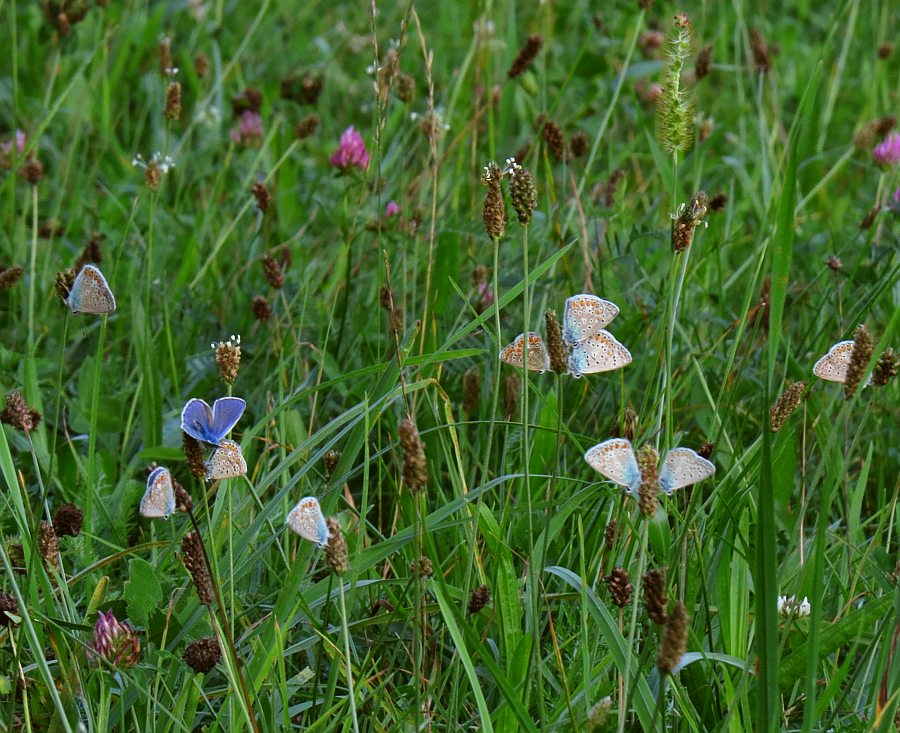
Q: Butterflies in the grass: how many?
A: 11